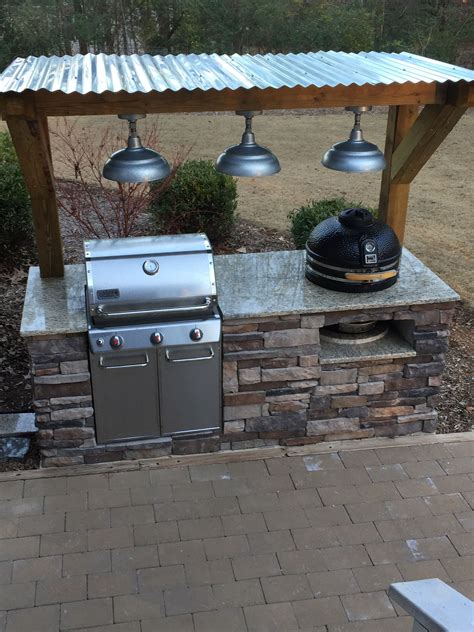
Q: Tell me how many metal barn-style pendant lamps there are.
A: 3